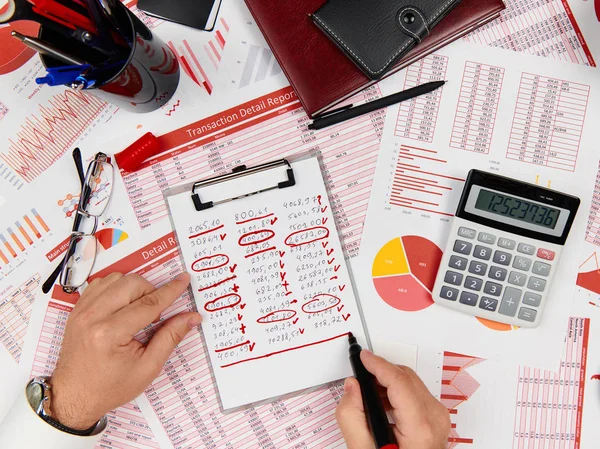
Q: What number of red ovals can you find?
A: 6